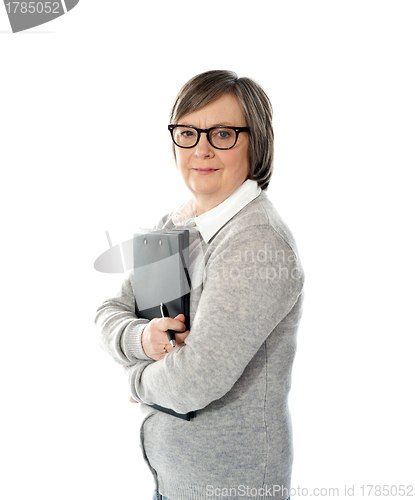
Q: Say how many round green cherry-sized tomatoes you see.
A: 0